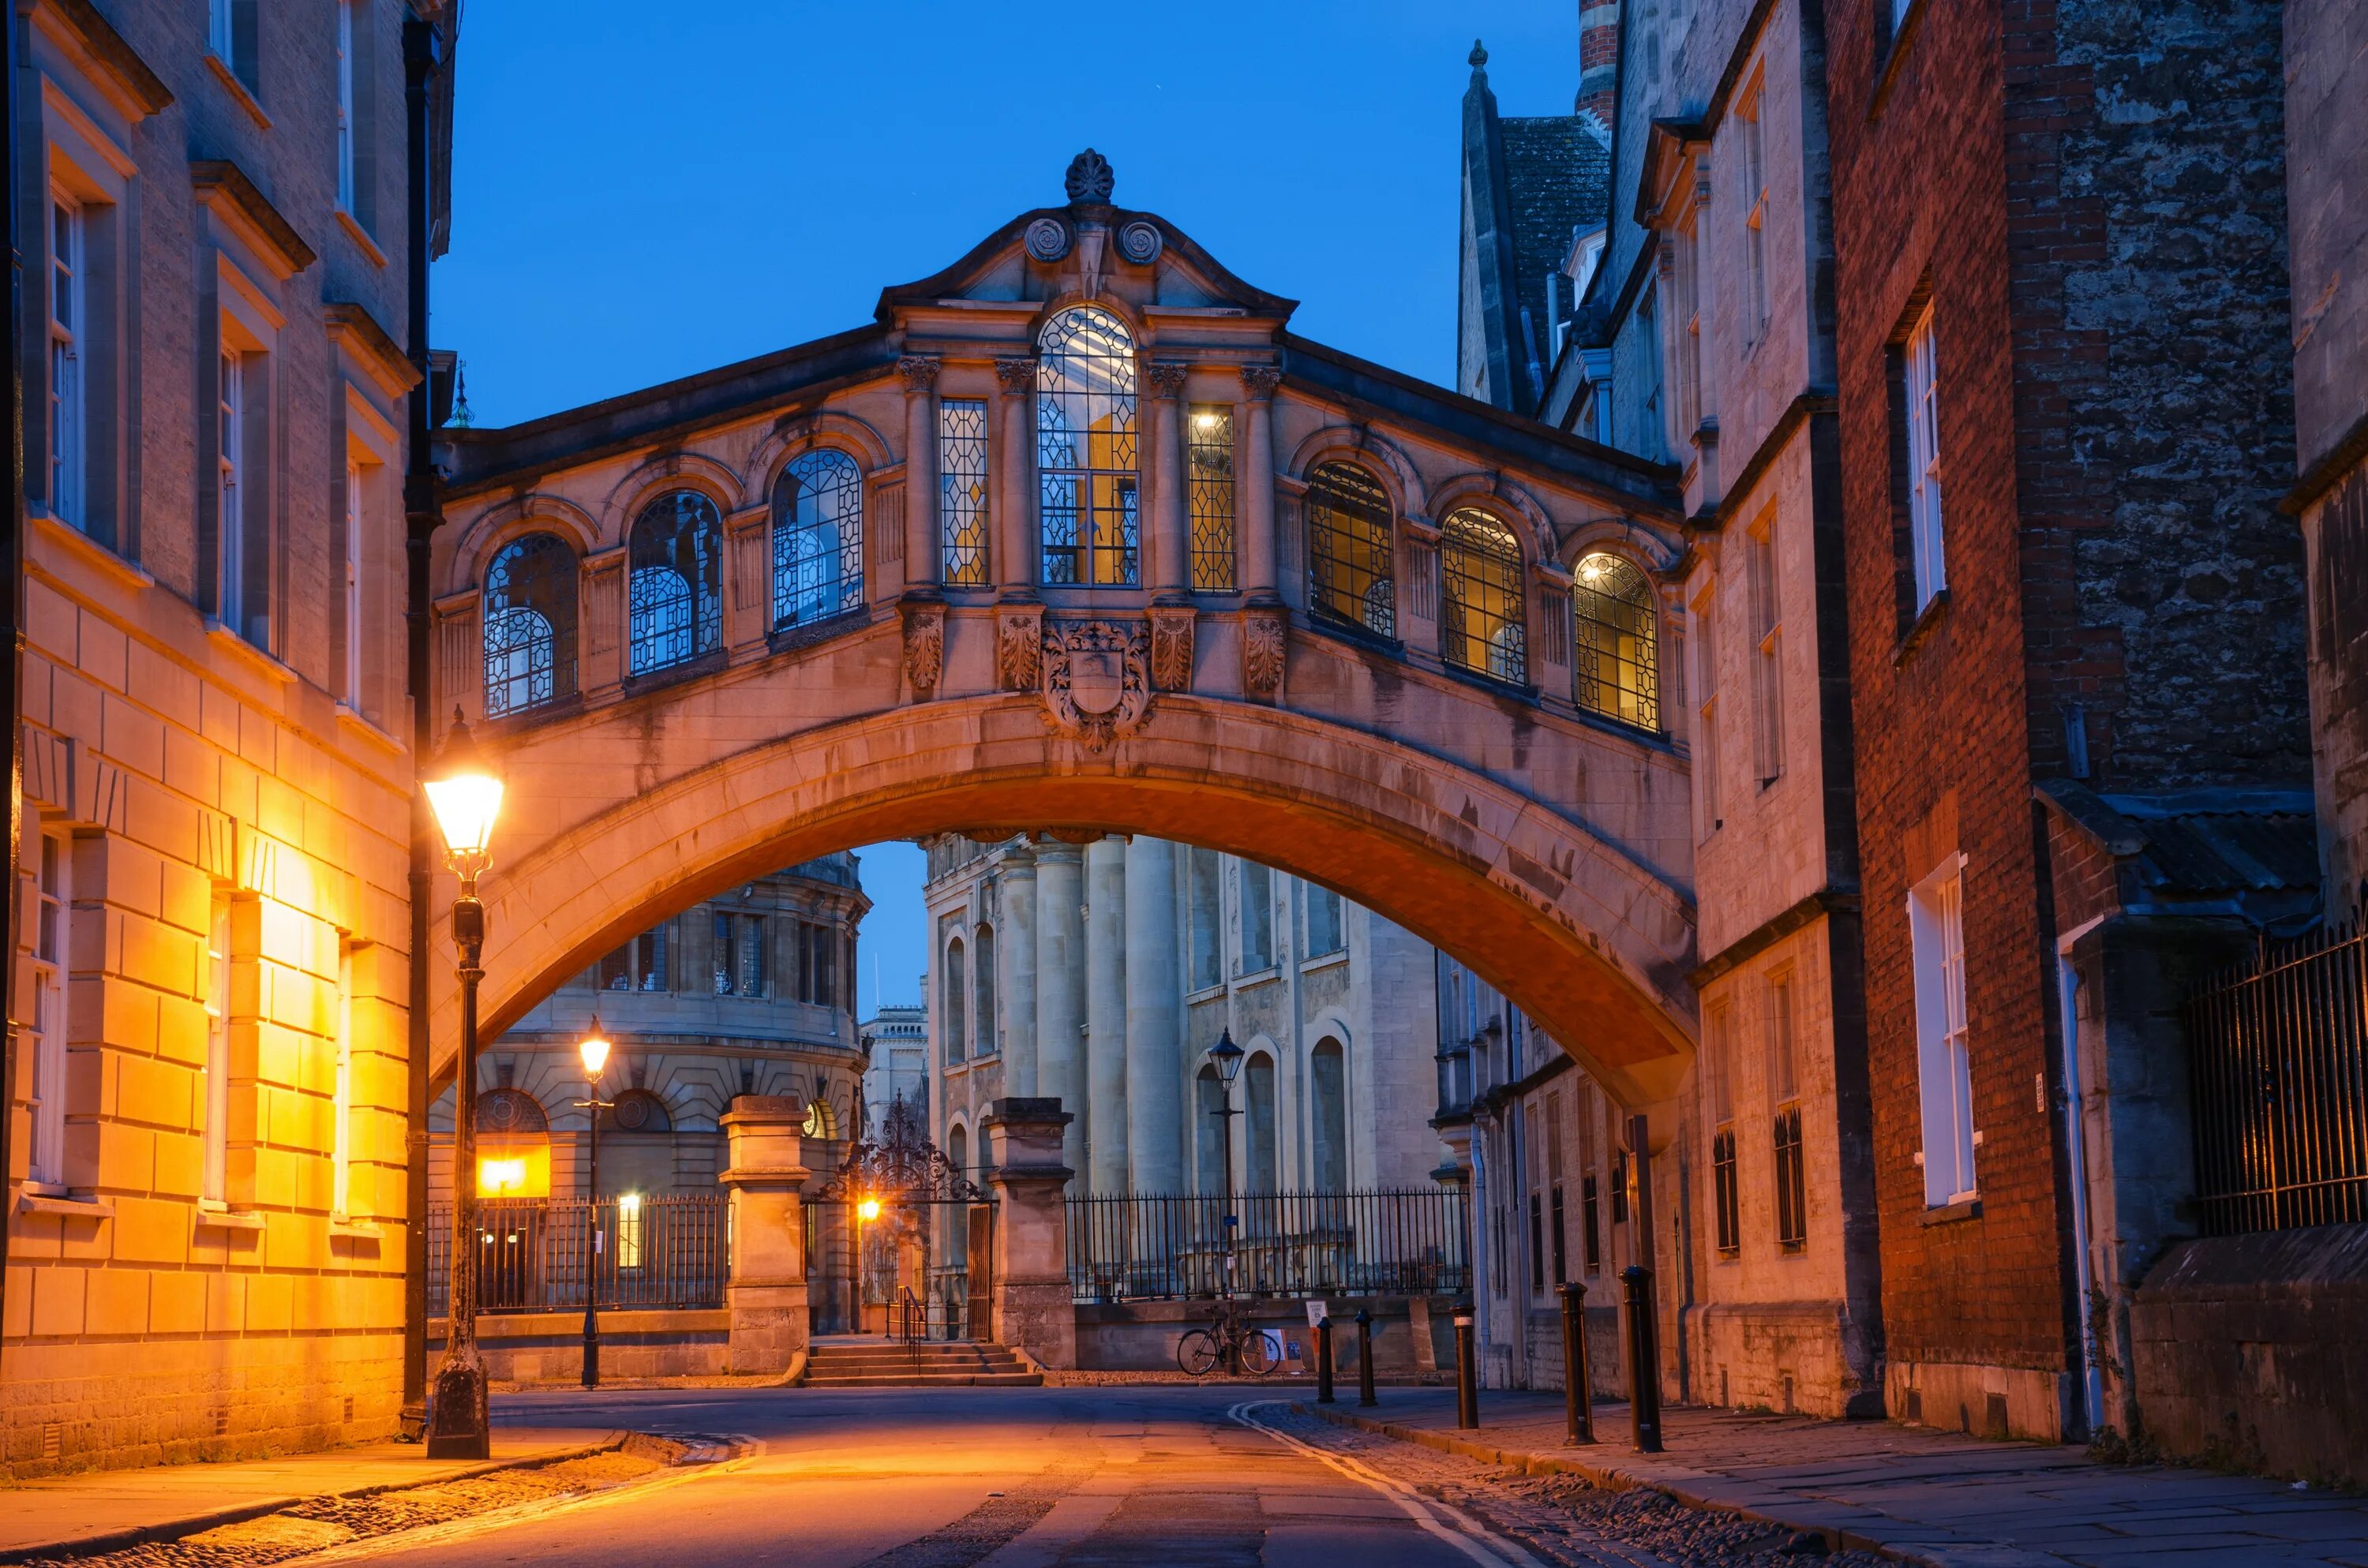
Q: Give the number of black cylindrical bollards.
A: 5